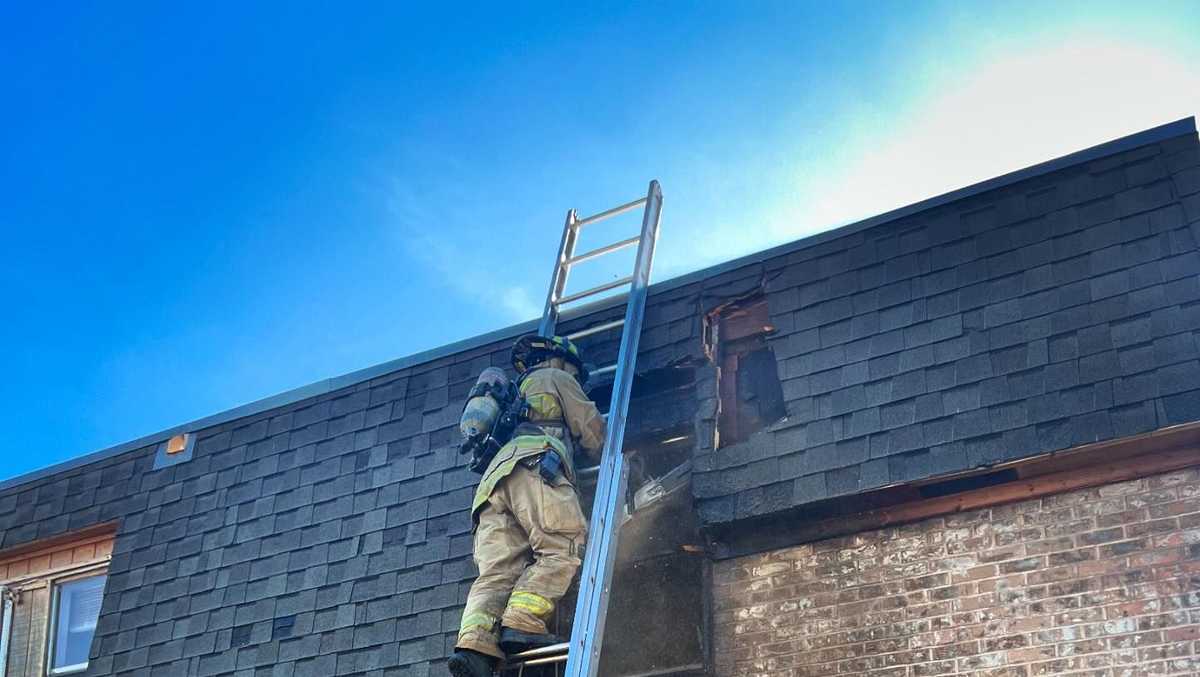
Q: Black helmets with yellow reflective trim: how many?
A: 1